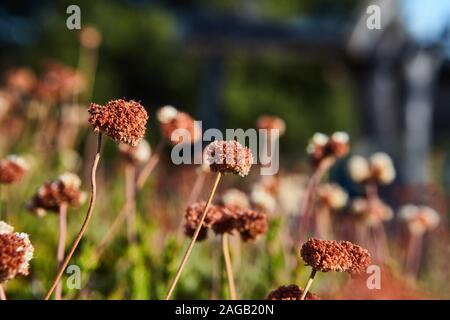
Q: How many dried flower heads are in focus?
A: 3